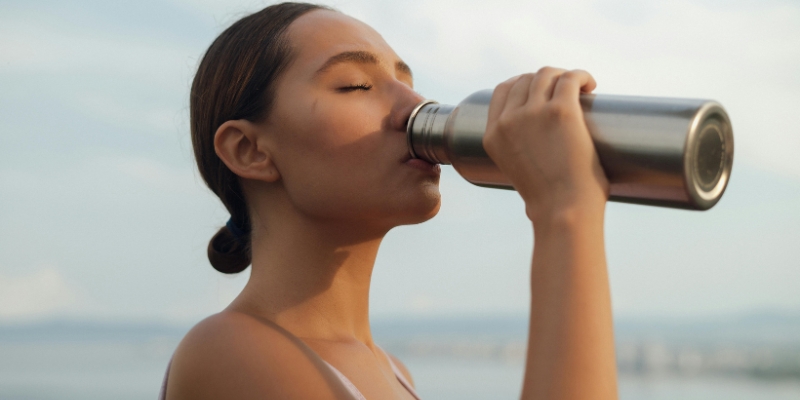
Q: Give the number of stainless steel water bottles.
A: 1